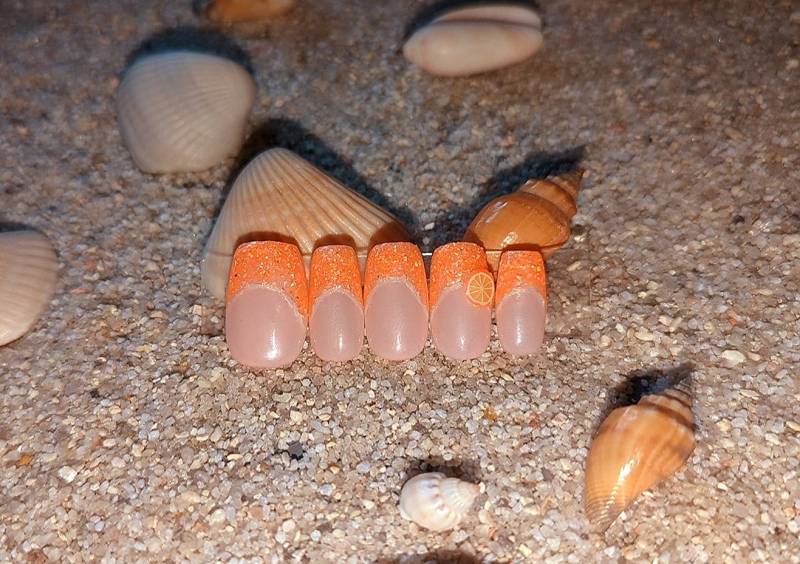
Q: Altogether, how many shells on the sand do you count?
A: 8